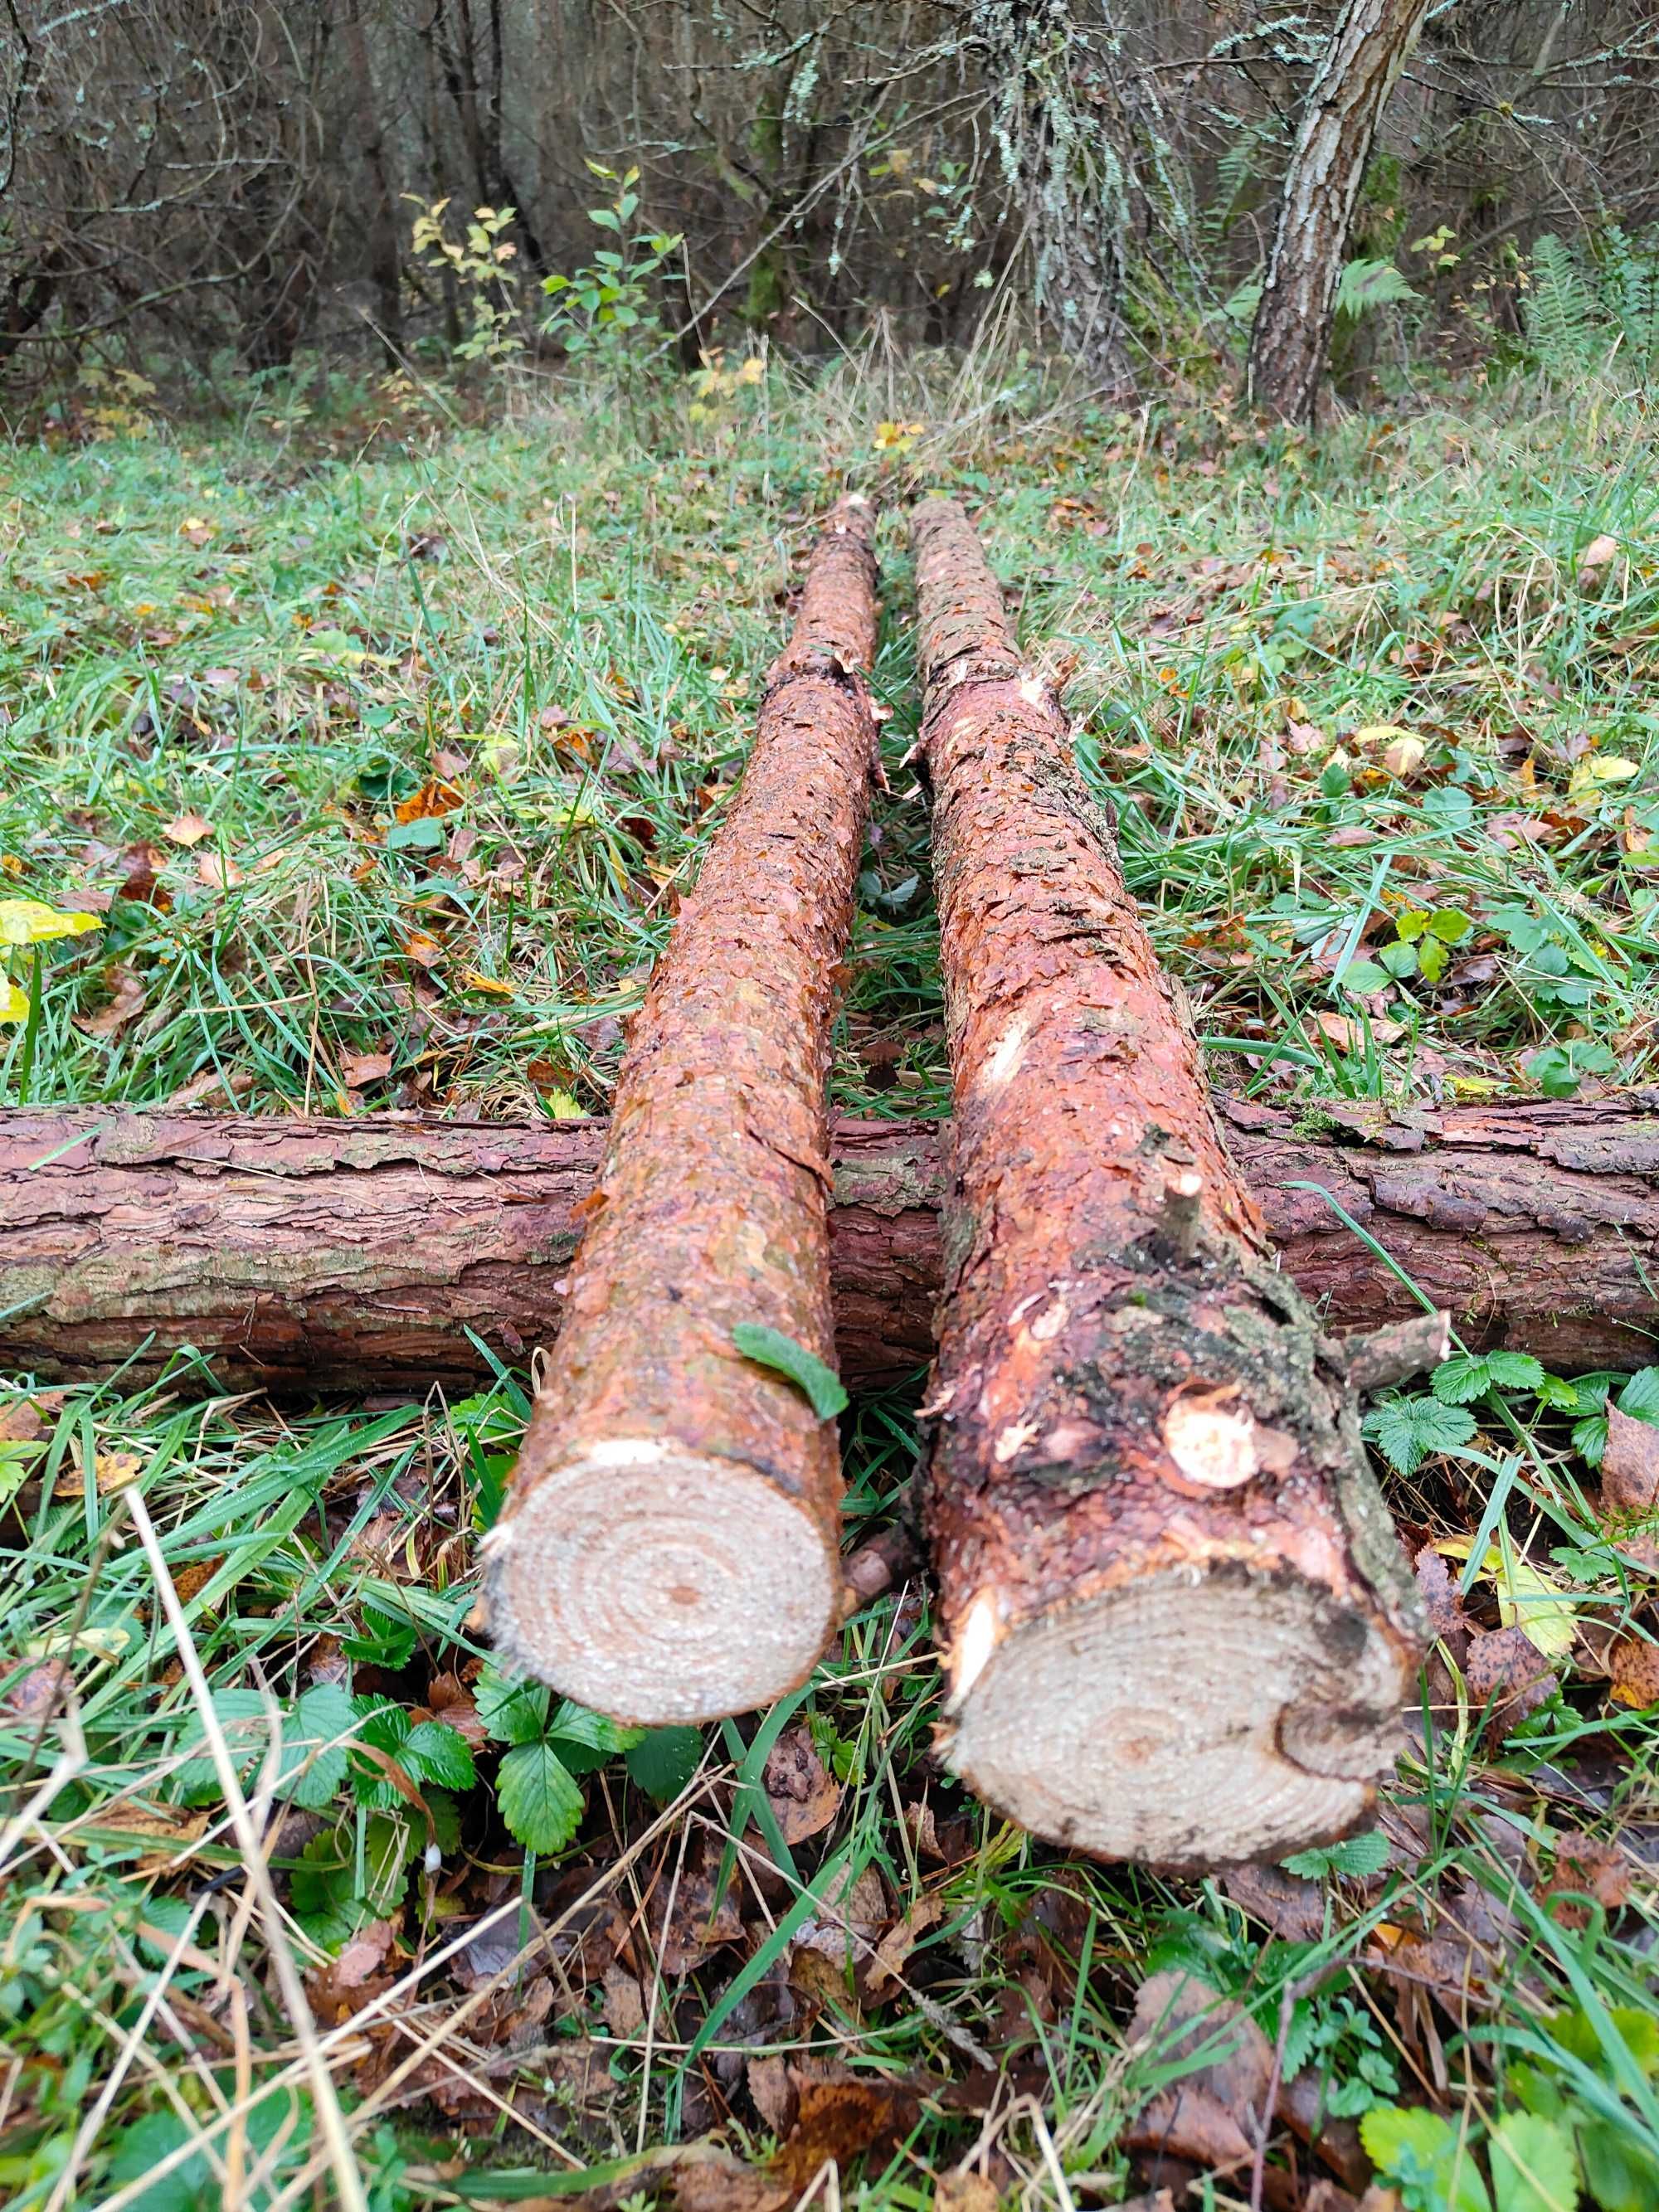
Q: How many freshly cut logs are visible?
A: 2